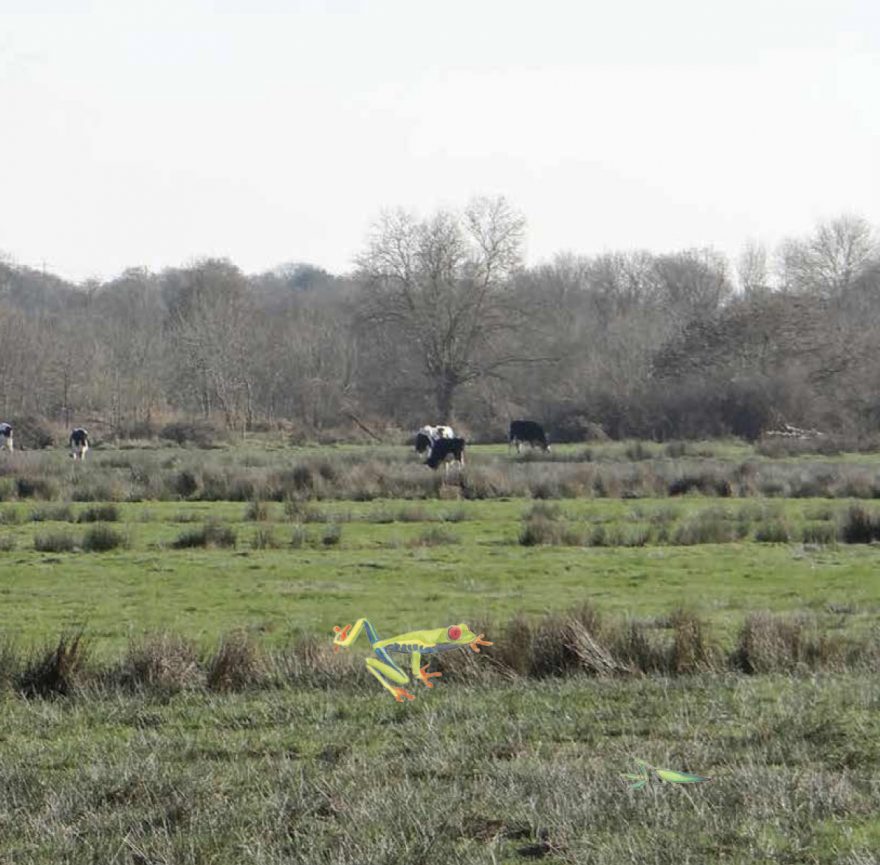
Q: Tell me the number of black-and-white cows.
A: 5